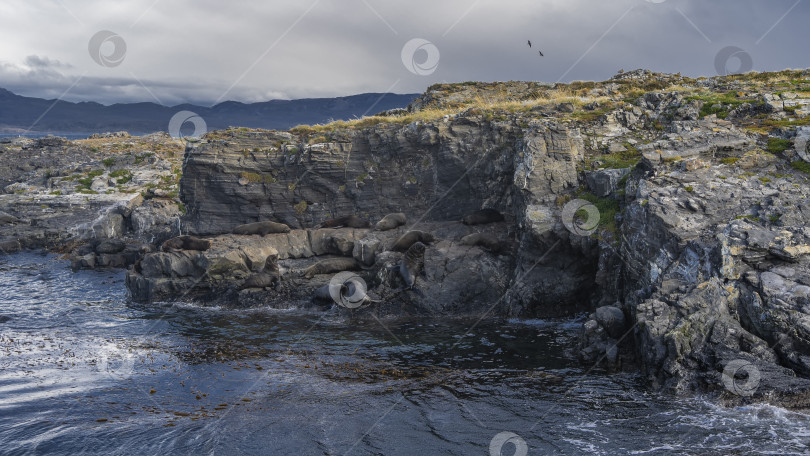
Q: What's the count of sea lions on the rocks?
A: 11